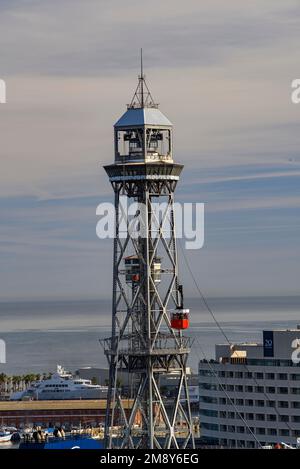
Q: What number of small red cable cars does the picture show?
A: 1